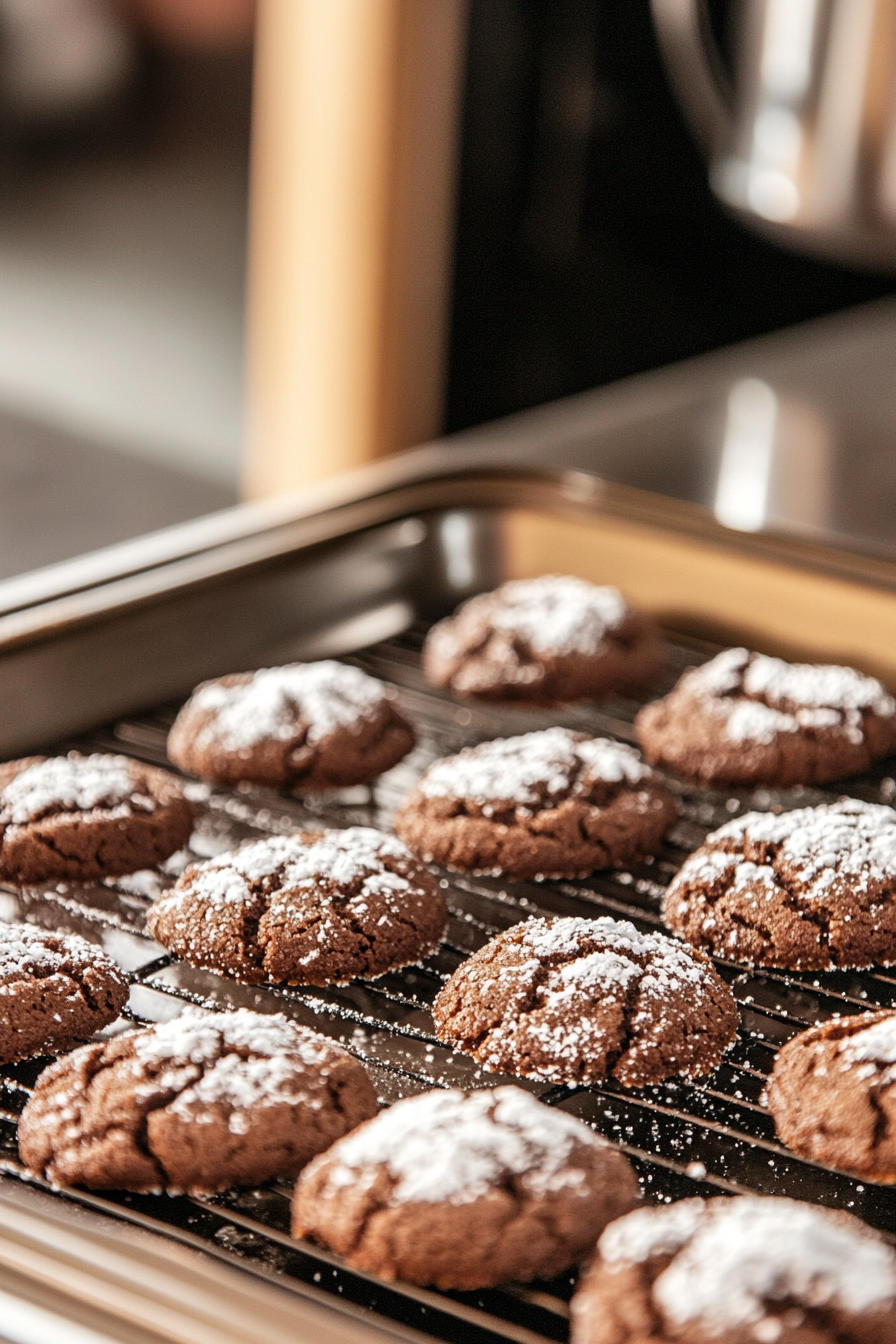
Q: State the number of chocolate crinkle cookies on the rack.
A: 13